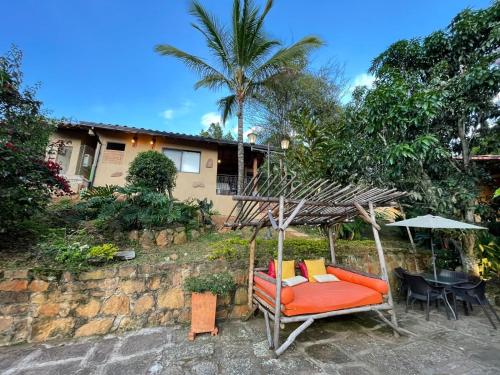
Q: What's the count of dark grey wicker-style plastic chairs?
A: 4